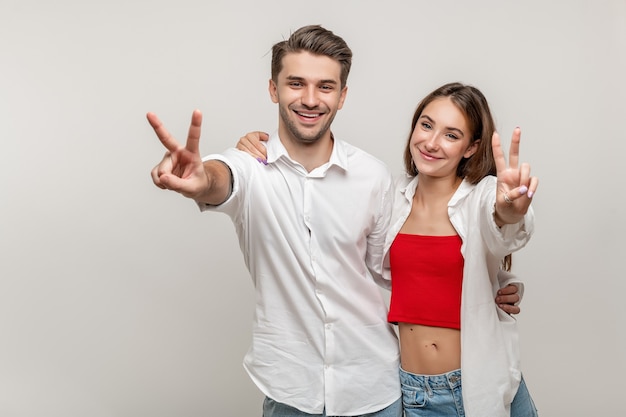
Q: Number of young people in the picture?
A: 2